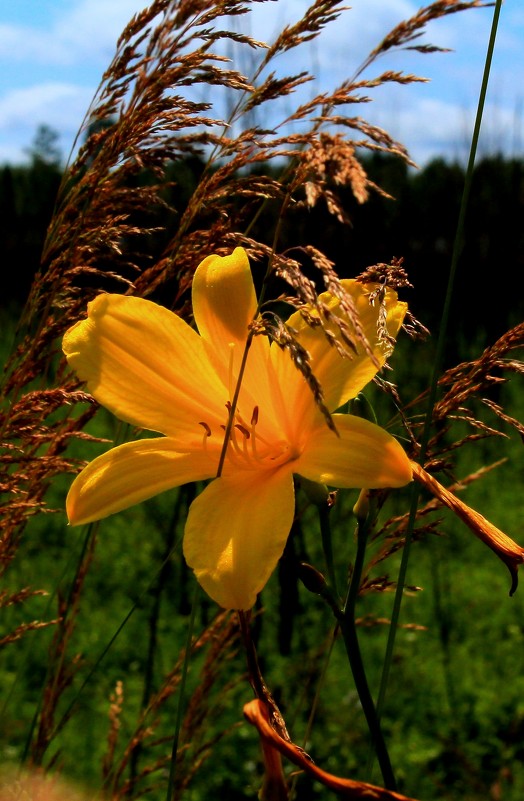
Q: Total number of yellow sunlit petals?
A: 6